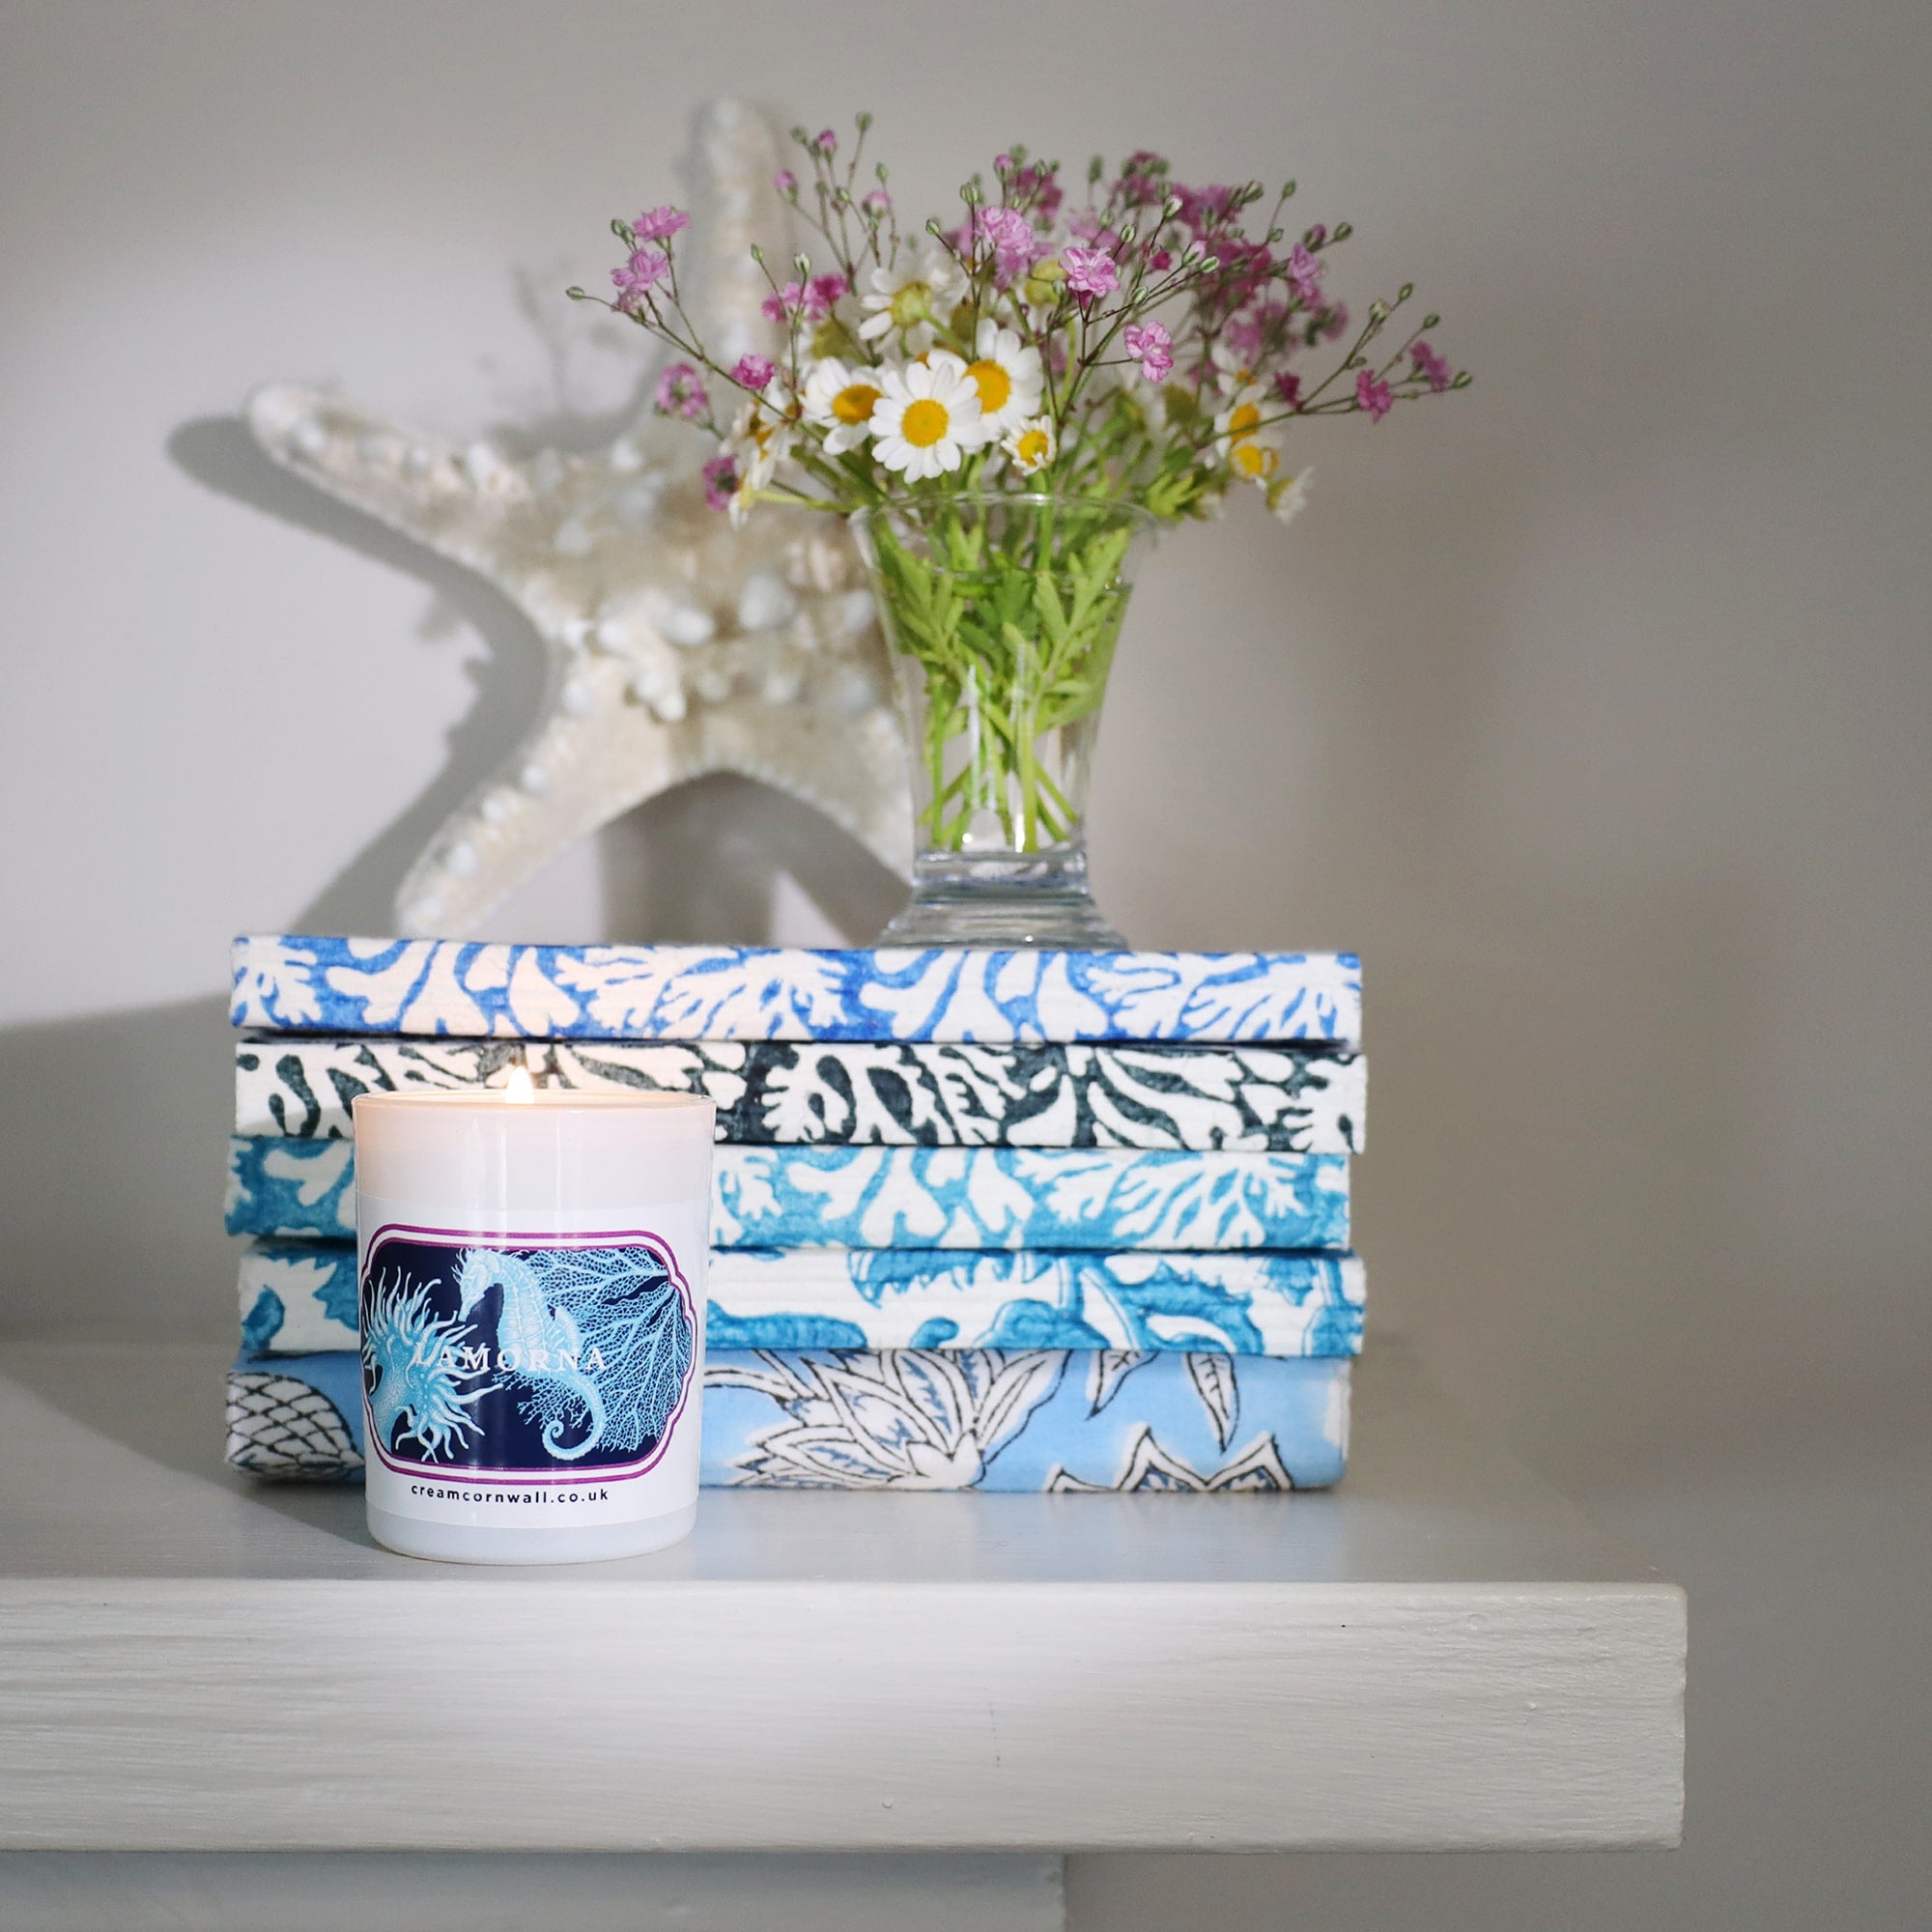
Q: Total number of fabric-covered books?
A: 5